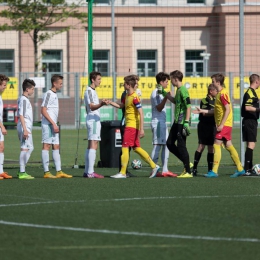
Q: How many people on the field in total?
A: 11